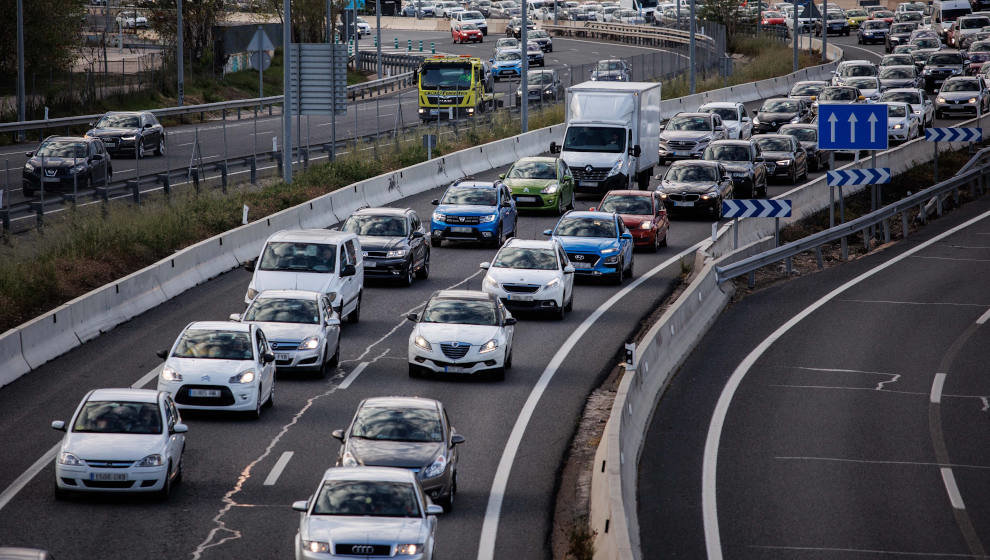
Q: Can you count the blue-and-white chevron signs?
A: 3